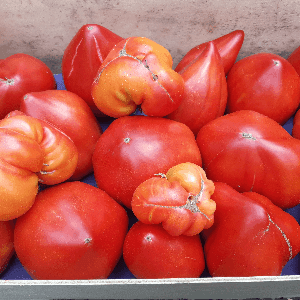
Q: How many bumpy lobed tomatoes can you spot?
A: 3